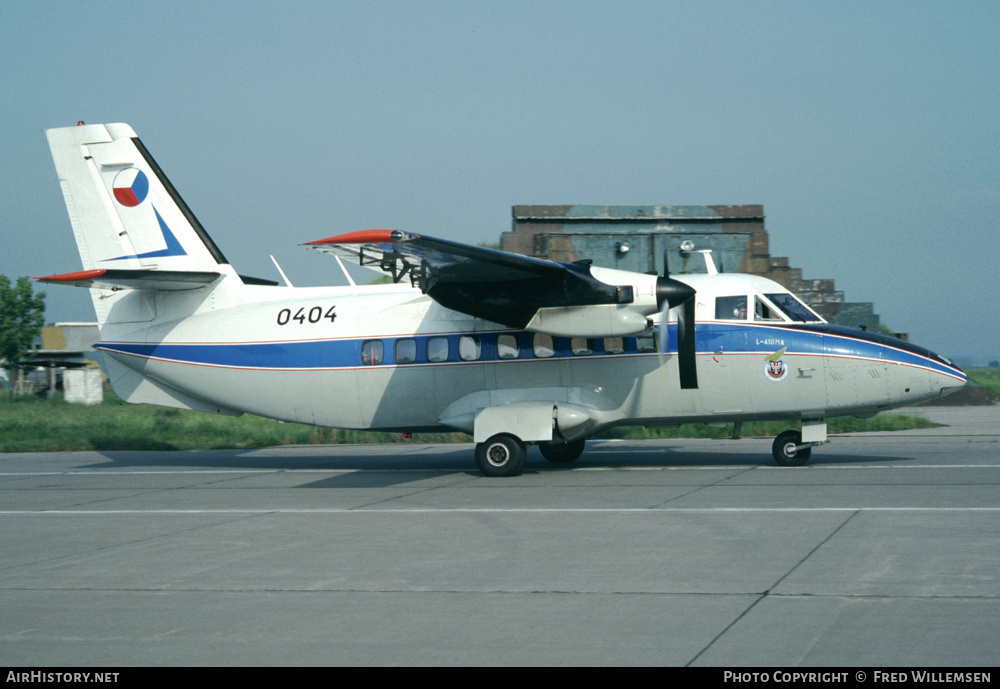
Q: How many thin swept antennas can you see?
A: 2